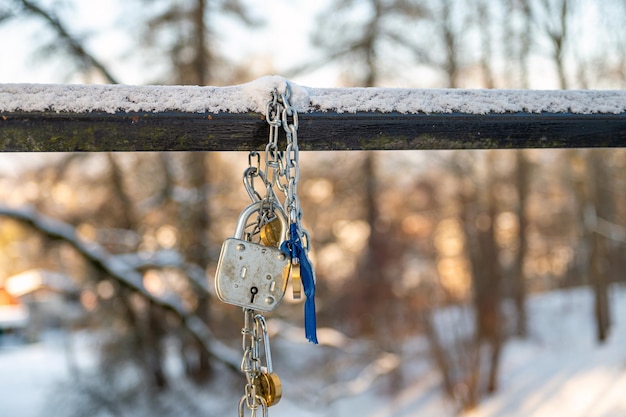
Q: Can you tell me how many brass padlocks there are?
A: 3